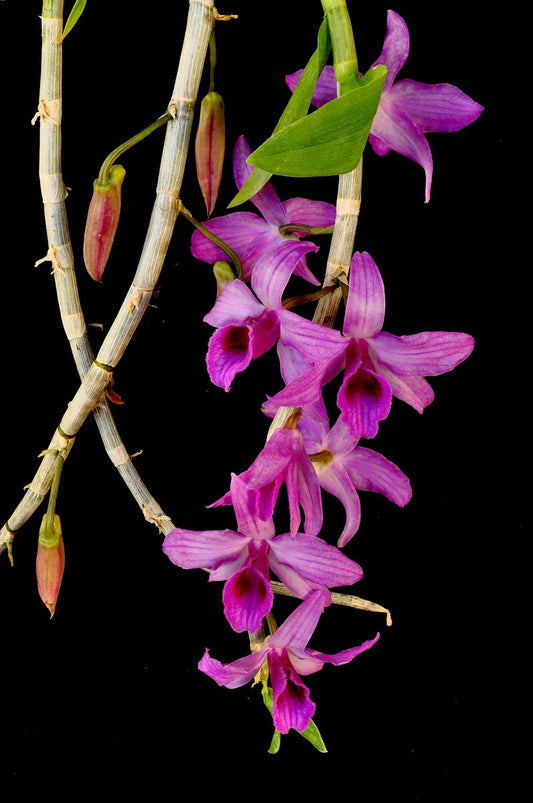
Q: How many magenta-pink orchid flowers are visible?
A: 8